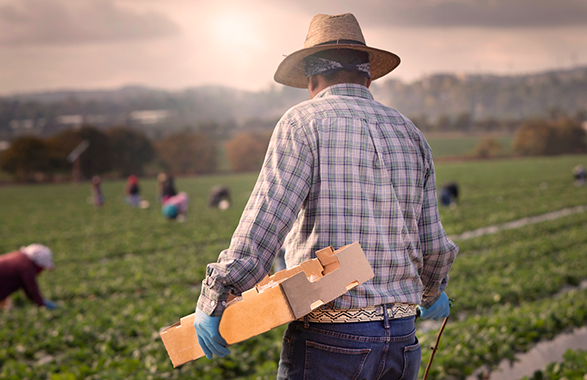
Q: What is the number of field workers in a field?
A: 9